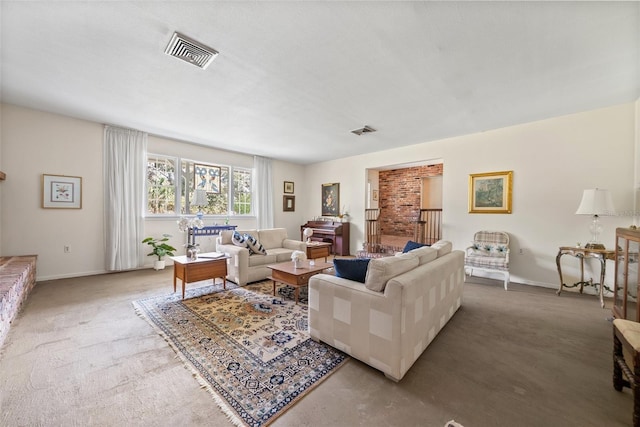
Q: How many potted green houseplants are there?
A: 1